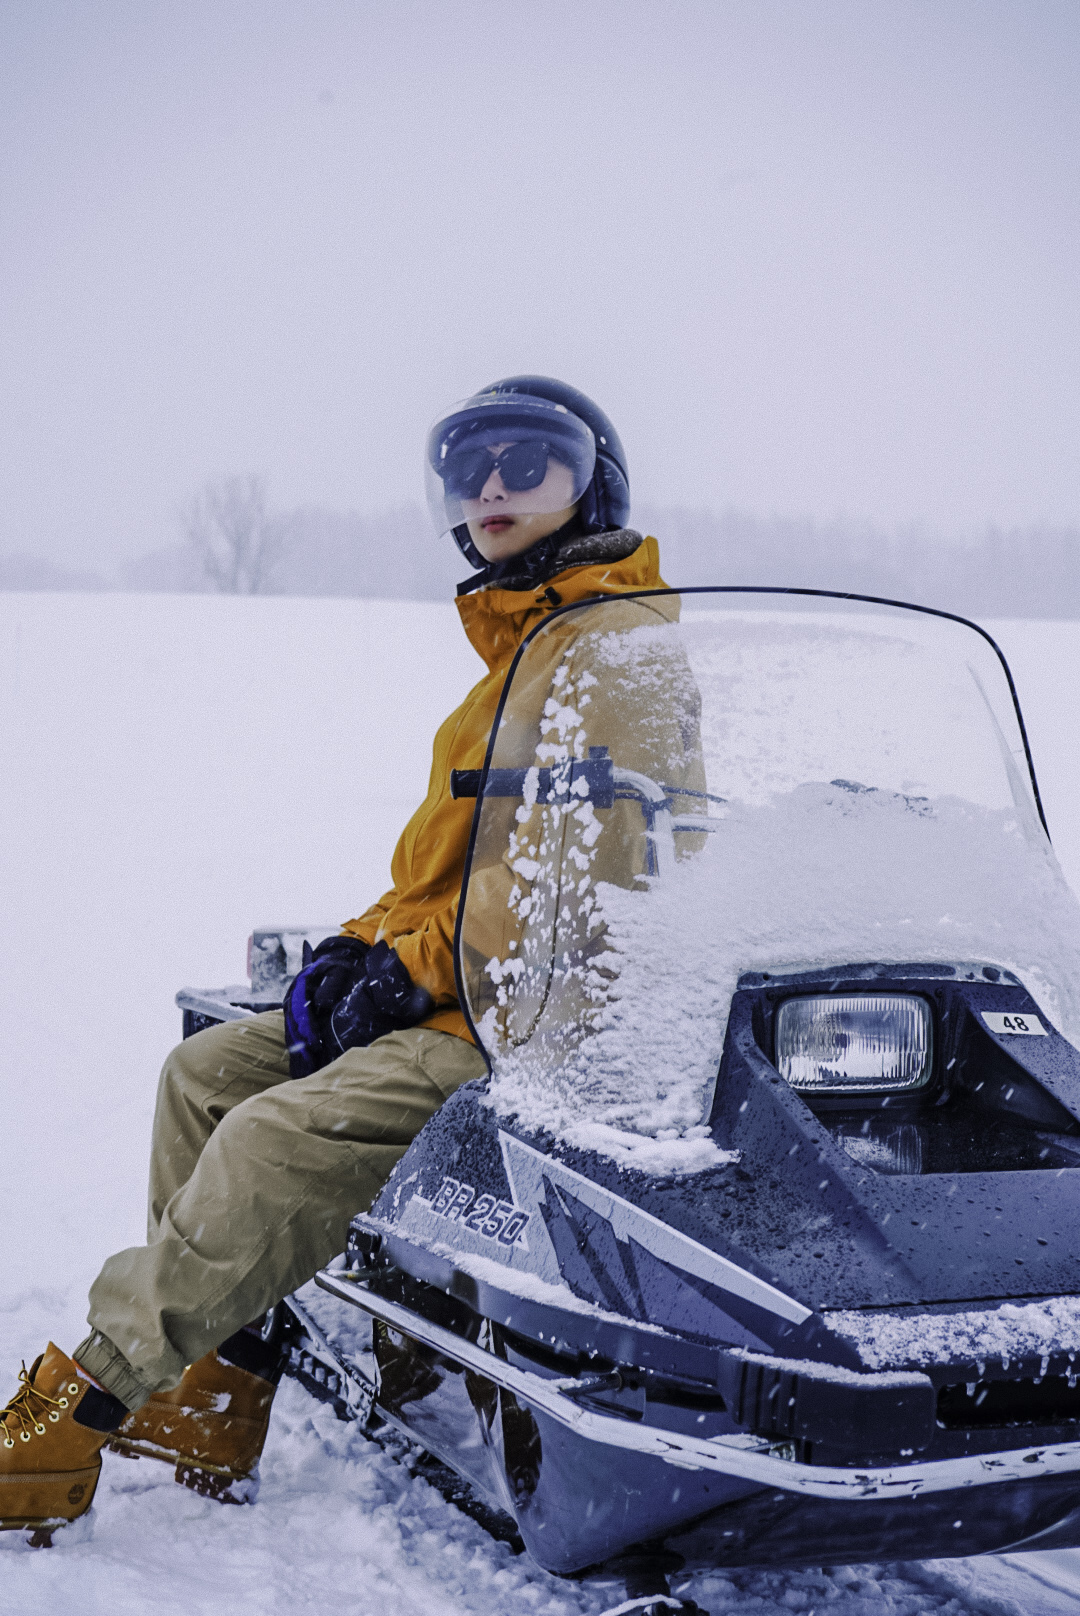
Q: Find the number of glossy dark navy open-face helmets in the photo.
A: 1